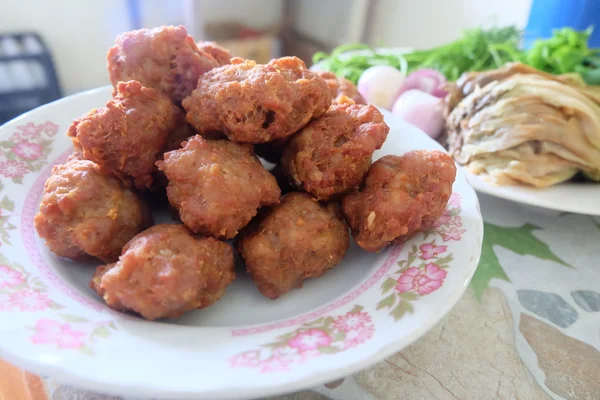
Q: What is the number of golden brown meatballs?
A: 11